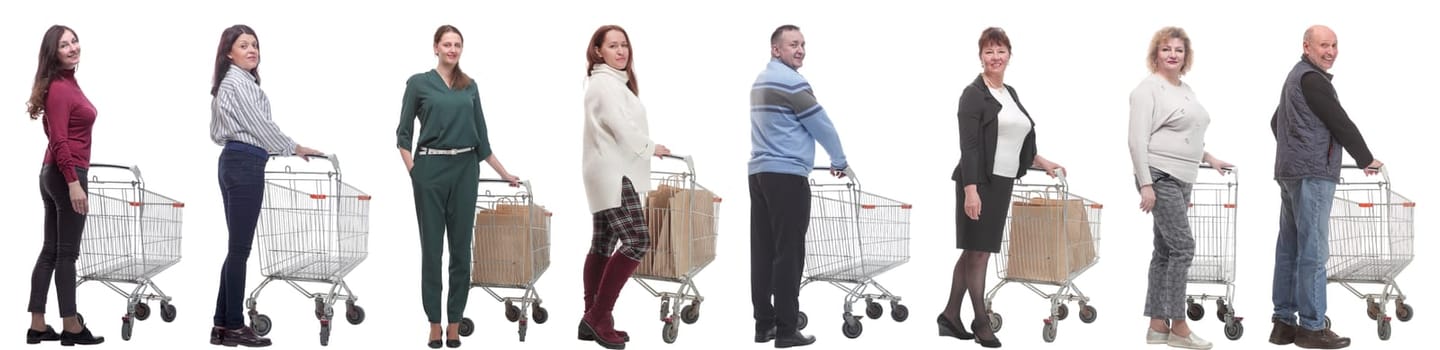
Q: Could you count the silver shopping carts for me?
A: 8